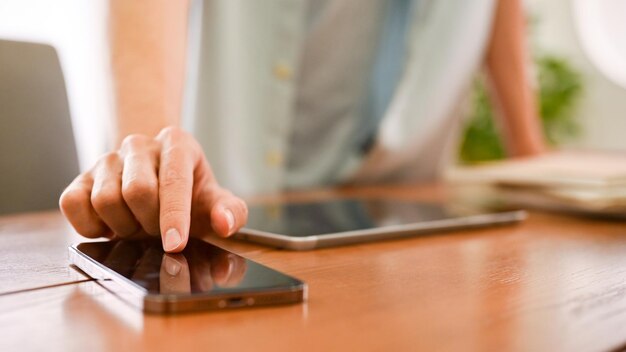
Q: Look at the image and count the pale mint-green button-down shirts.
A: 1